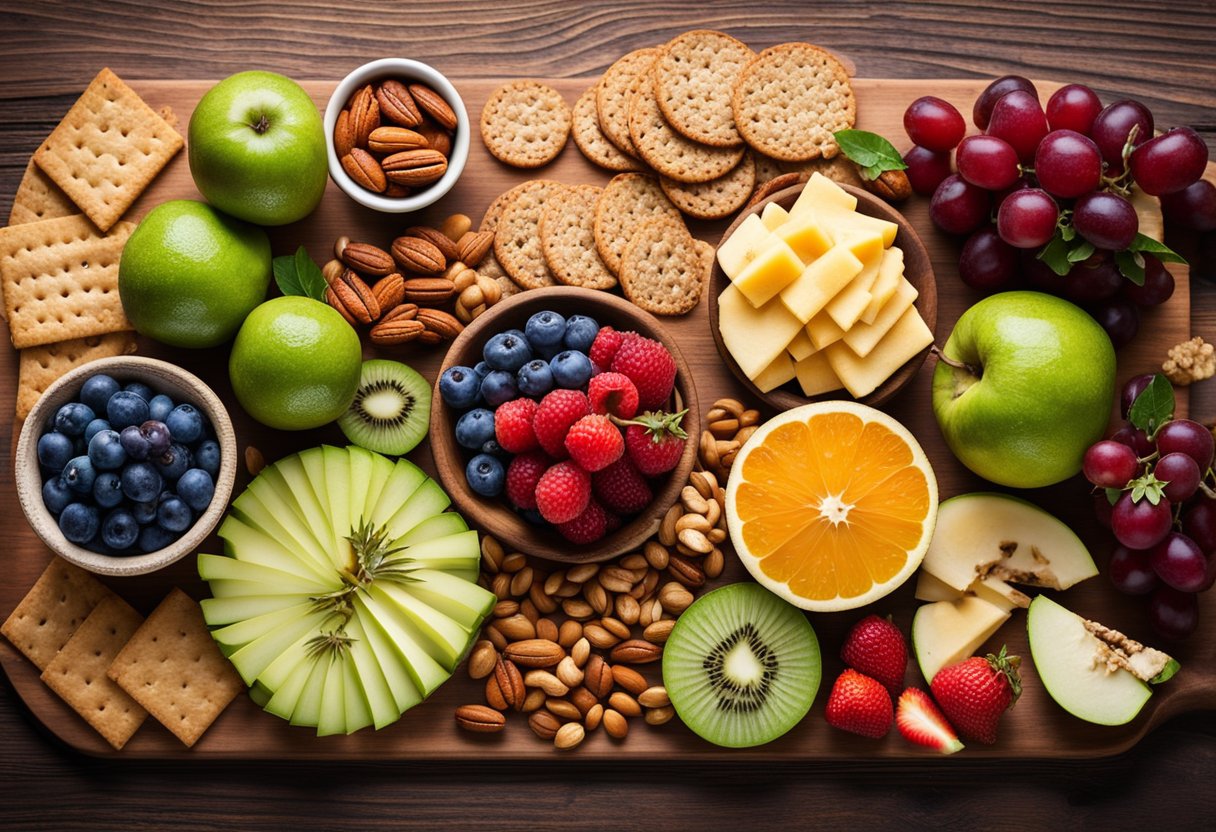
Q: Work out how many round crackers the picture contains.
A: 12